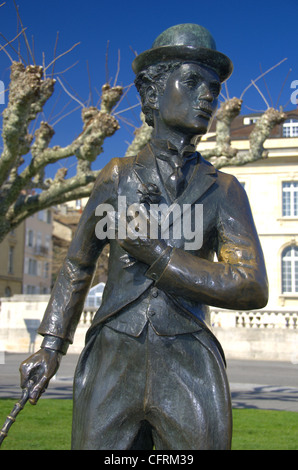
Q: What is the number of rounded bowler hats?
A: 1